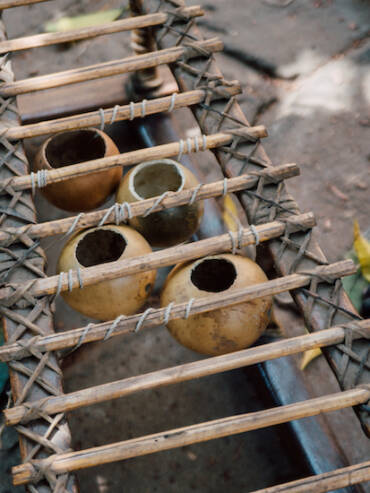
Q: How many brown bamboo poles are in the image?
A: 11